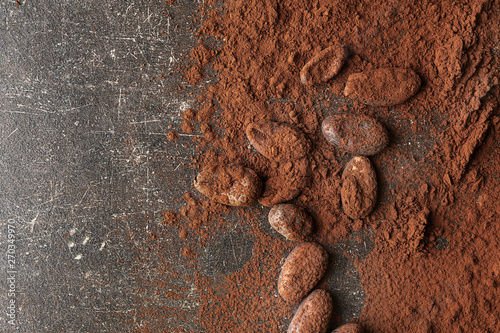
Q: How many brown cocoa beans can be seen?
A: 11